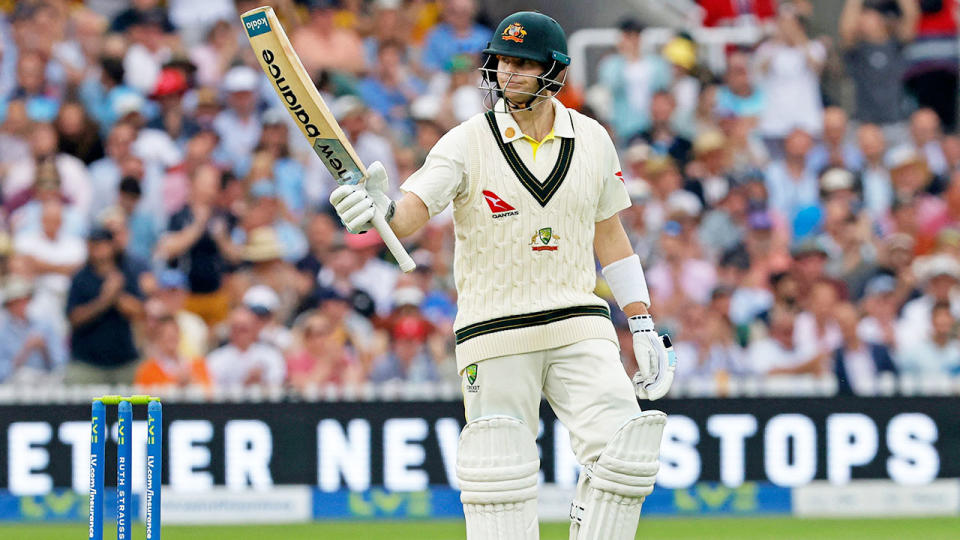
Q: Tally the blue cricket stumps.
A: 3